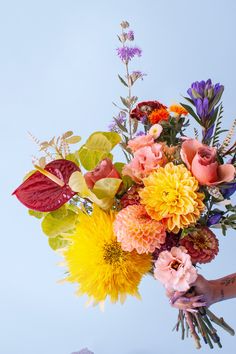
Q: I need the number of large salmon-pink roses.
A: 2